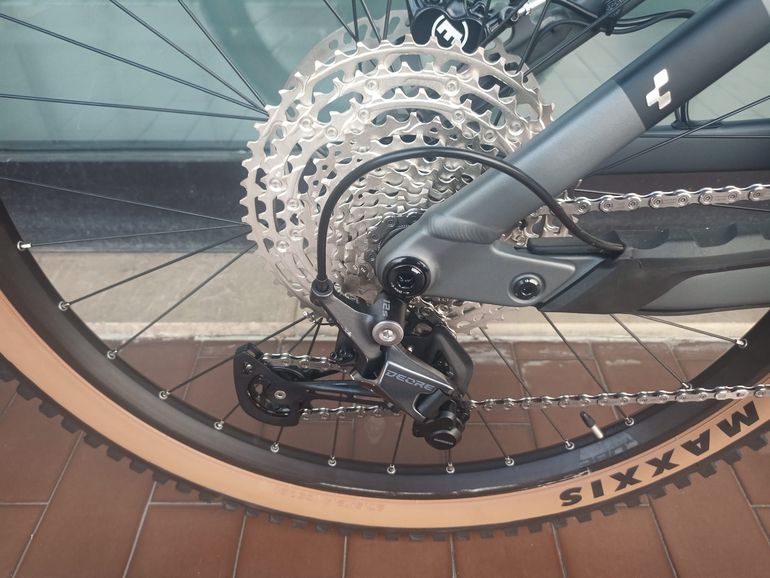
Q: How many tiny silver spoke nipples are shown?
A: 14